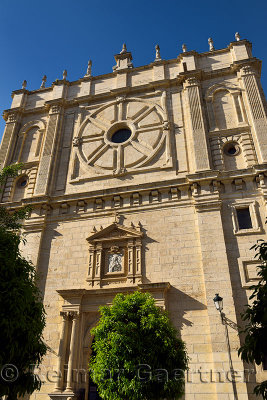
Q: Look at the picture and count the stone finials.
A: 9